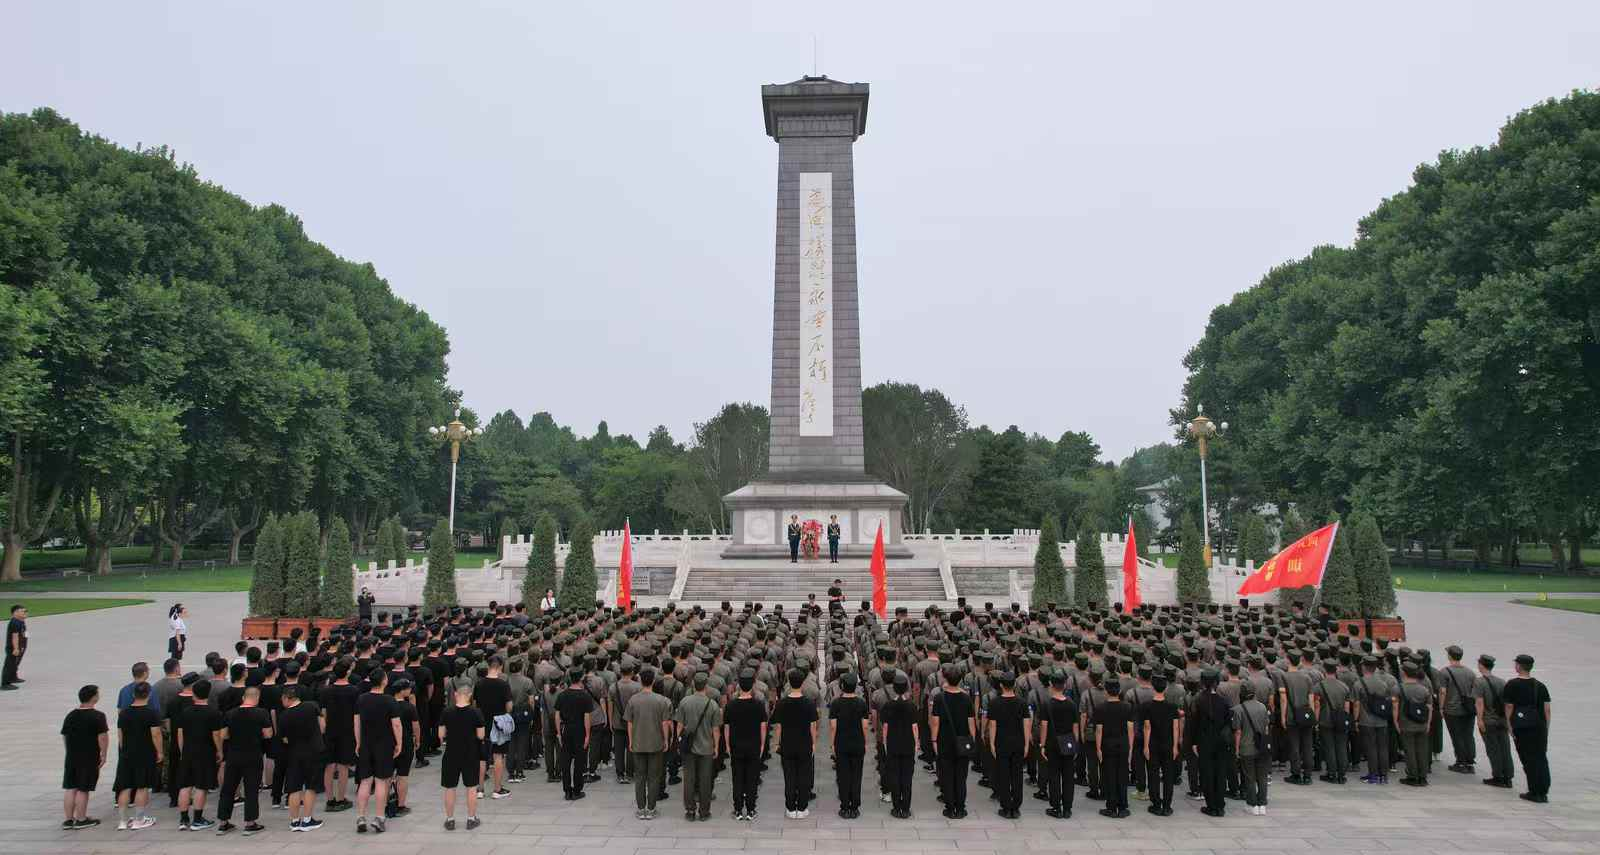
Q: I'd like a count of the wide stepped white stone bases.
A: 1